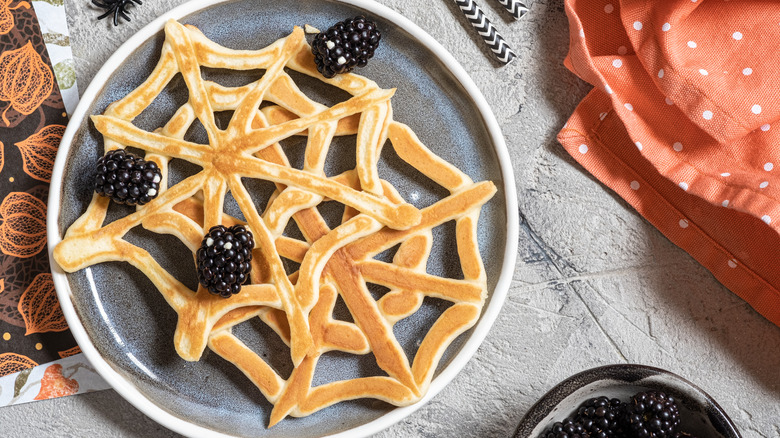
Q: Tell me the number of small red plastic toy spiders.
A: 0